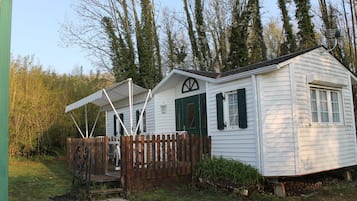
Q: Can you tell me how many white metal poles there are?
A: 6